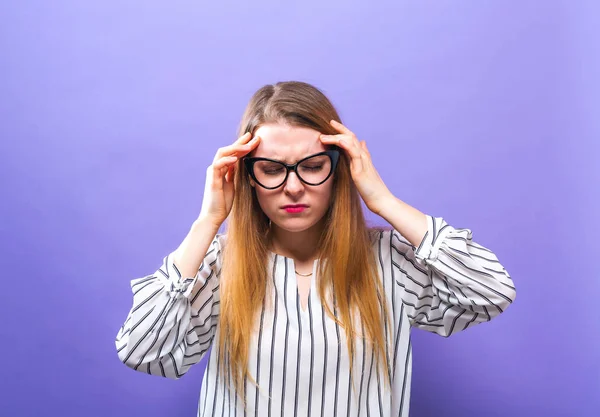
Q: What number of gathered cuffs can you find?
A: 2